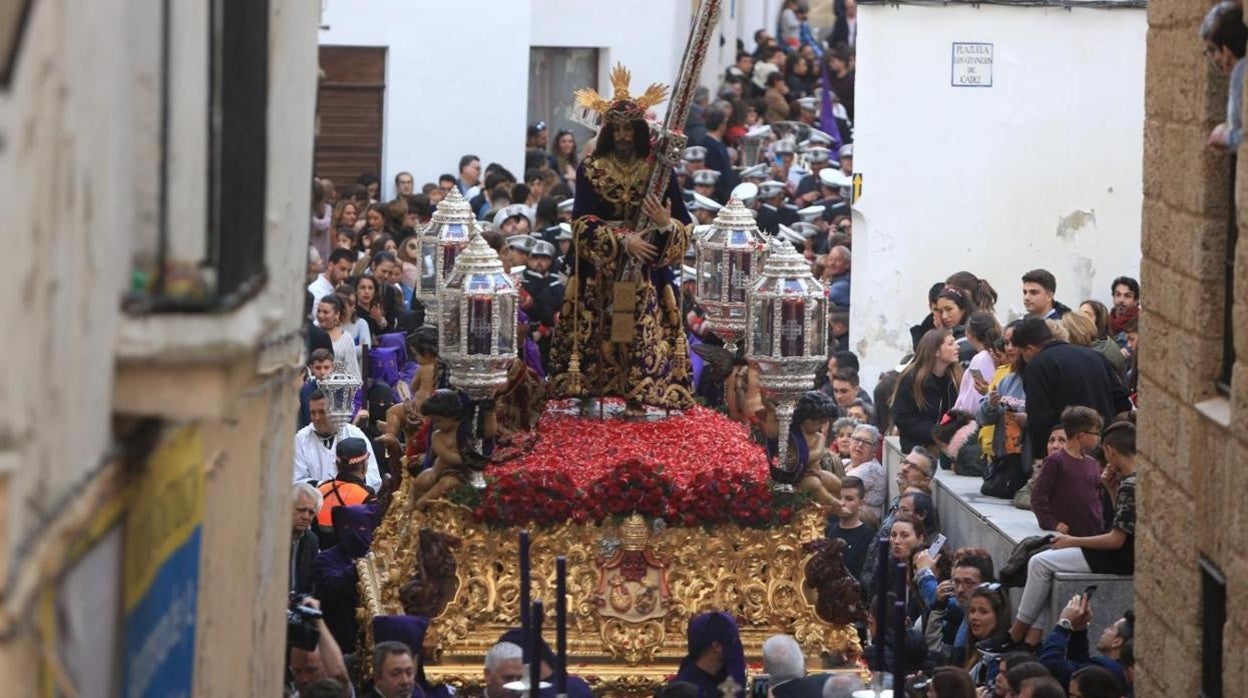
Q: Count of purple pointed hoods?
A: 1